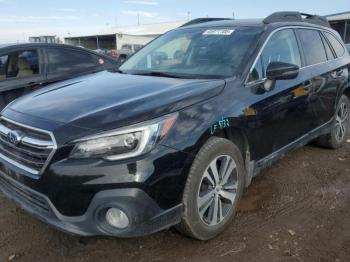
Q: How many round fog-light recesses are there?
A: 1